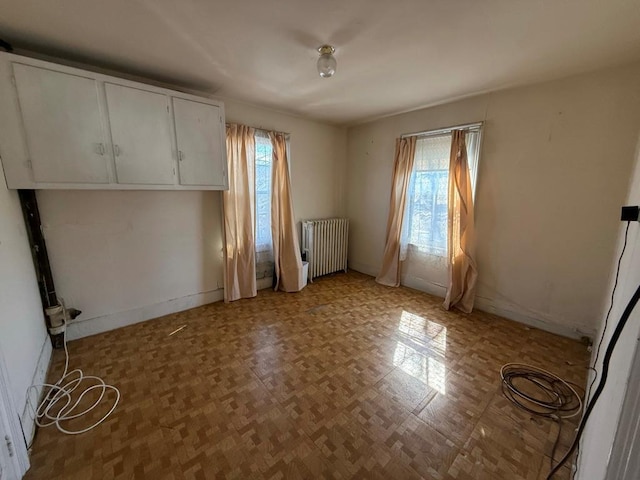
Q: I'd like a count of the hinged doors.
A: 3